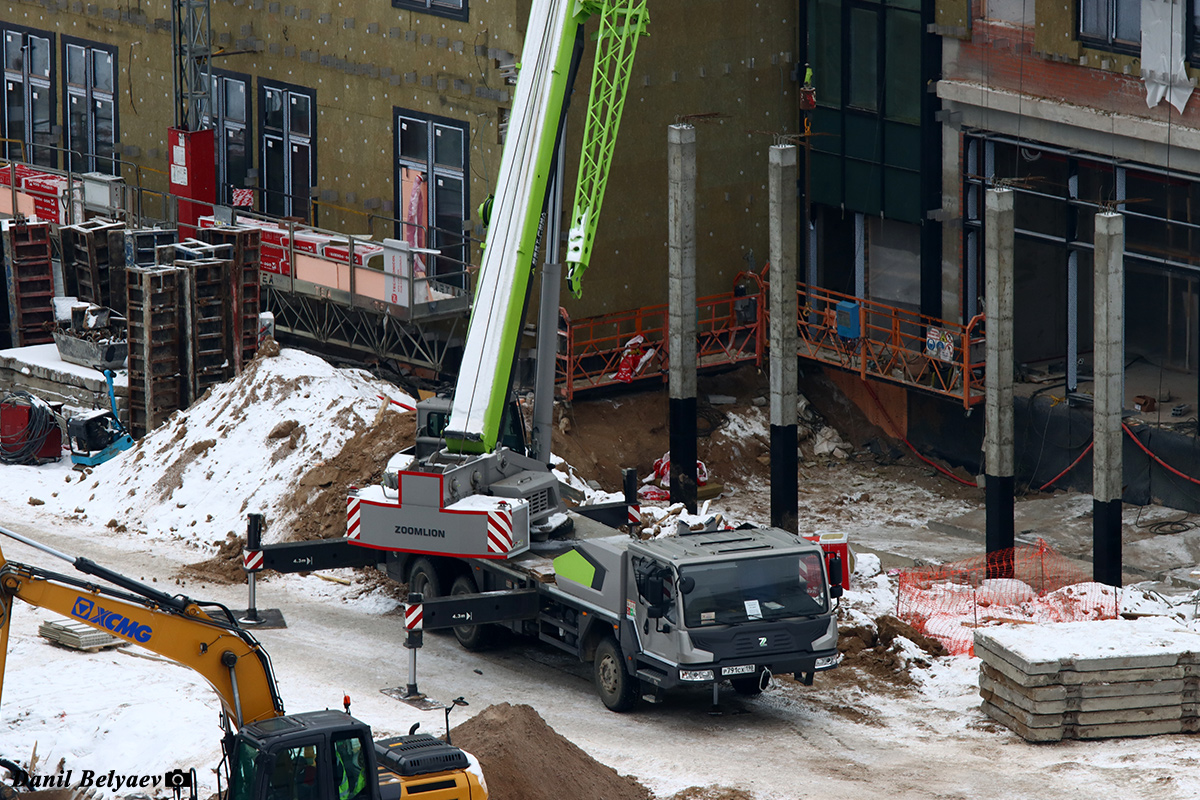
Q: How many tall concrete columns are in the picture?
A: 4